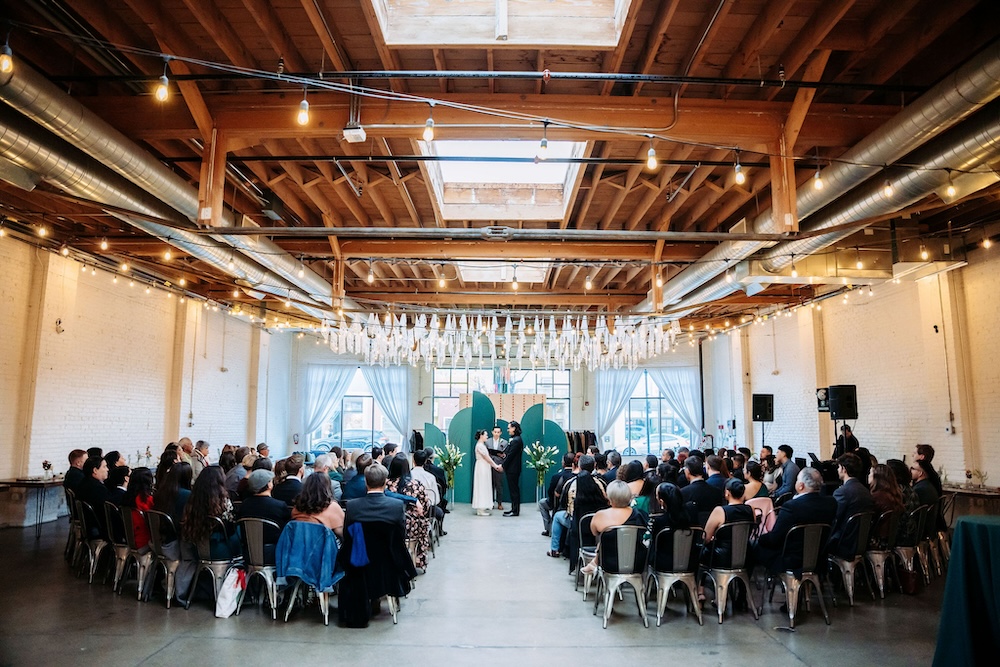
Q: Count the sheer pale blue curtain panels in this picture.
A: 4